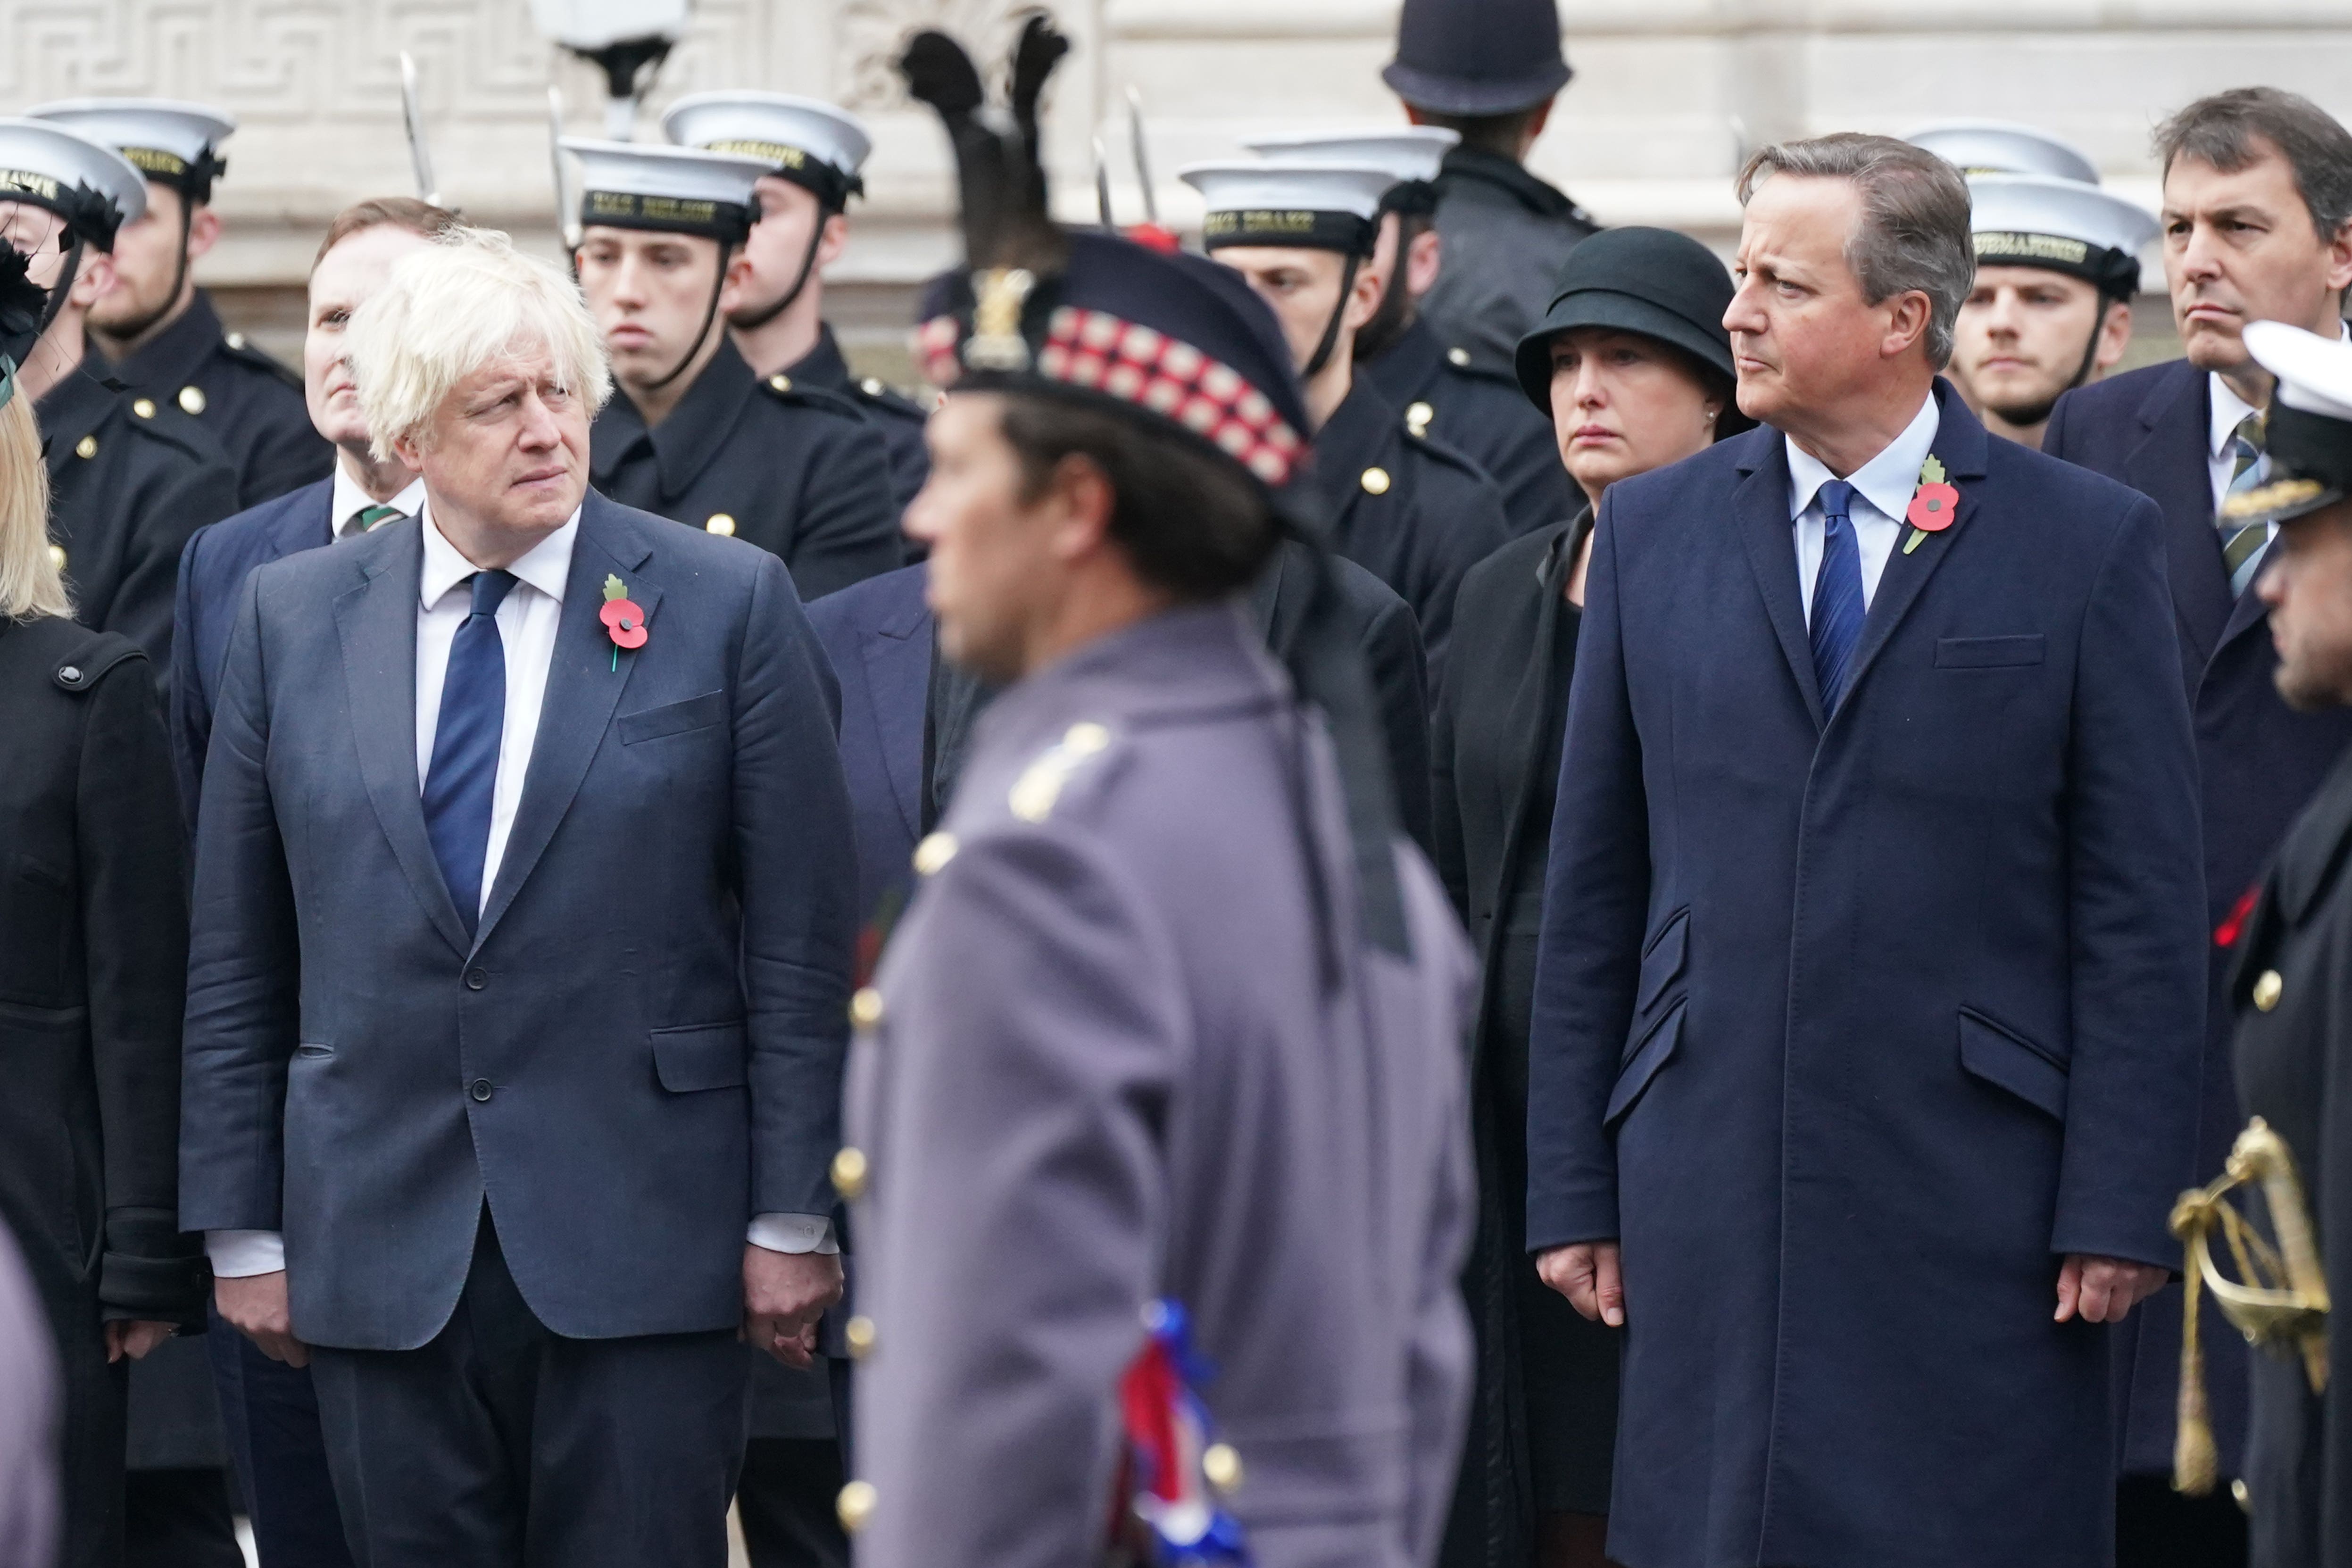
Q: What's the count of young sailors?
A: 8